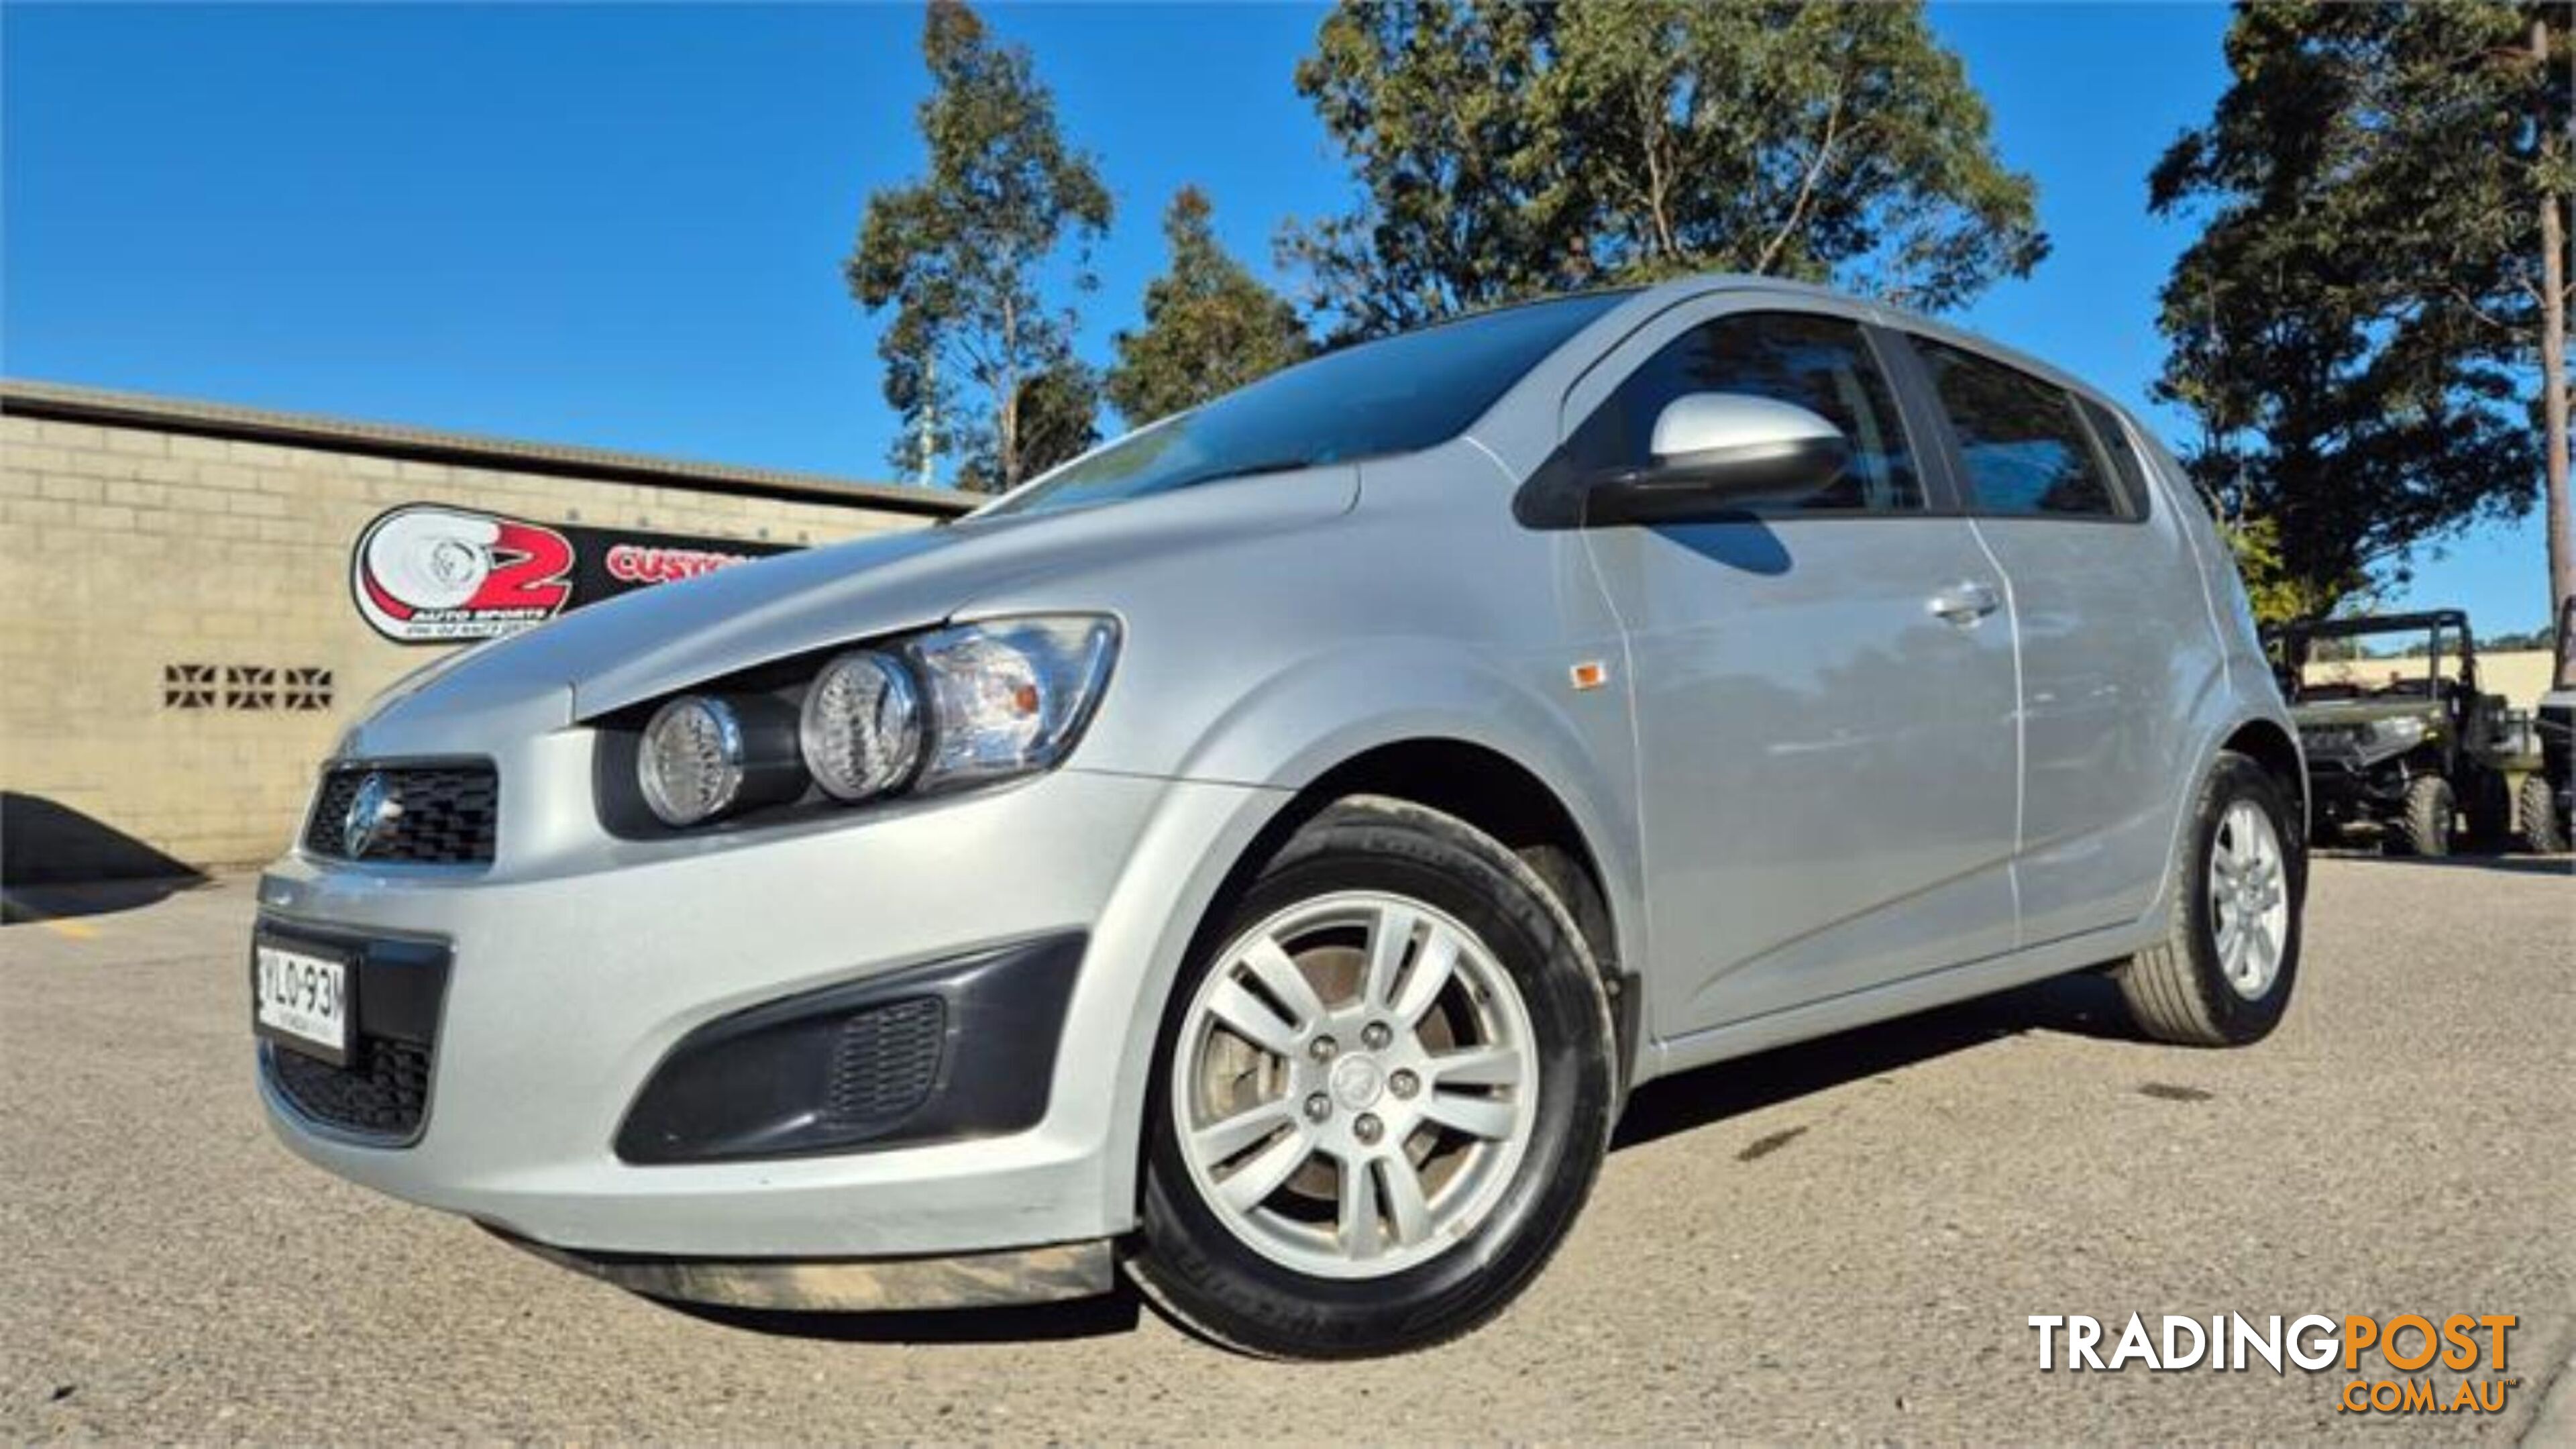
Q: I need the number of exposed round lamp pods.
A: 2